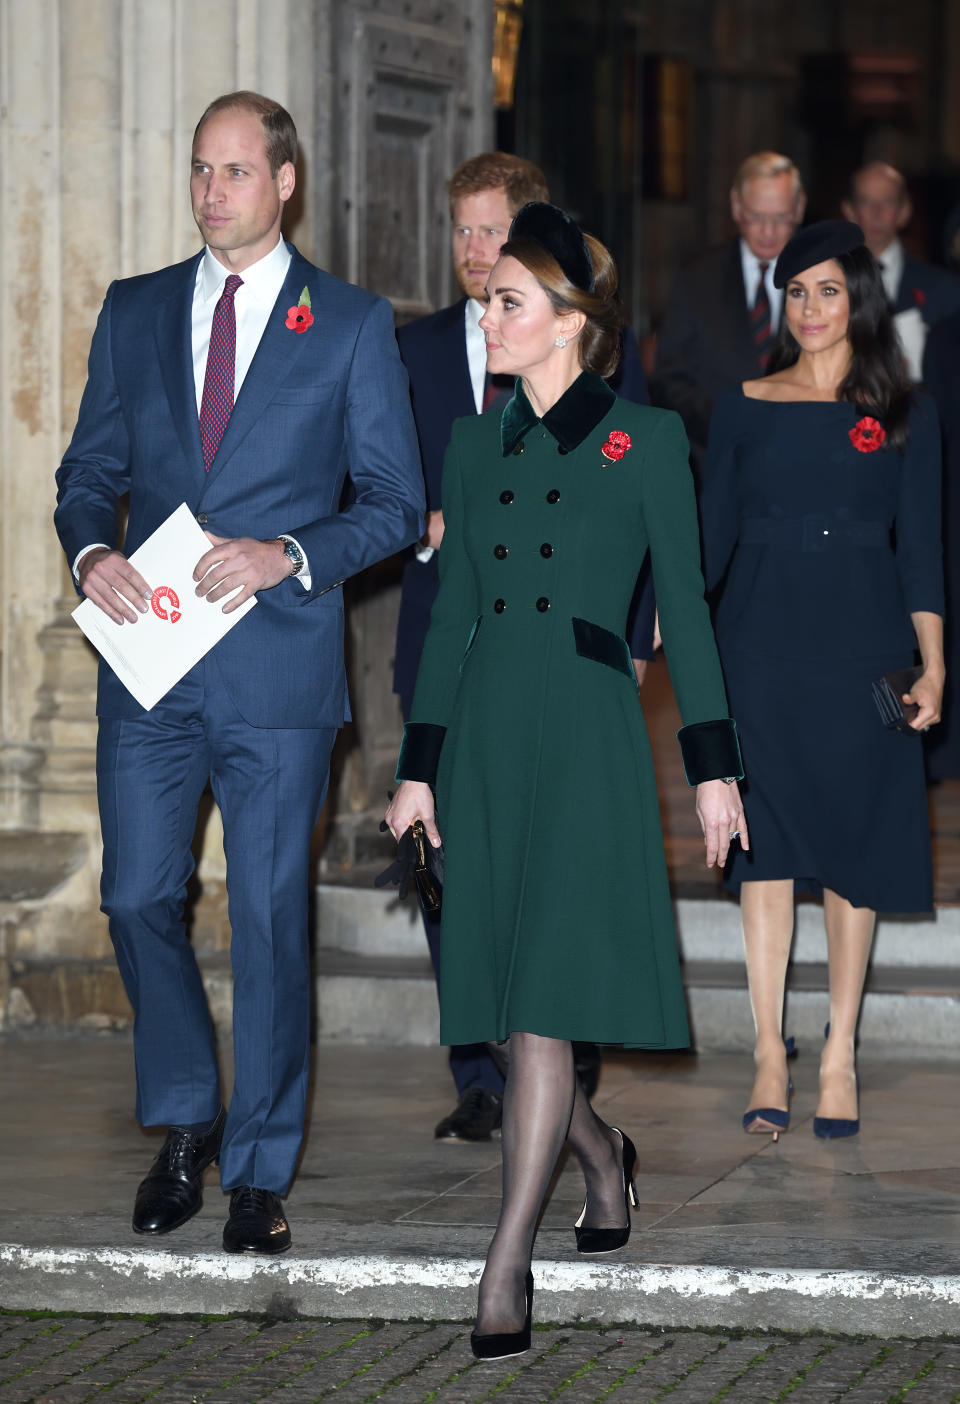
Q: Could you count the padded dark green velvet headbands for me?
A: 1